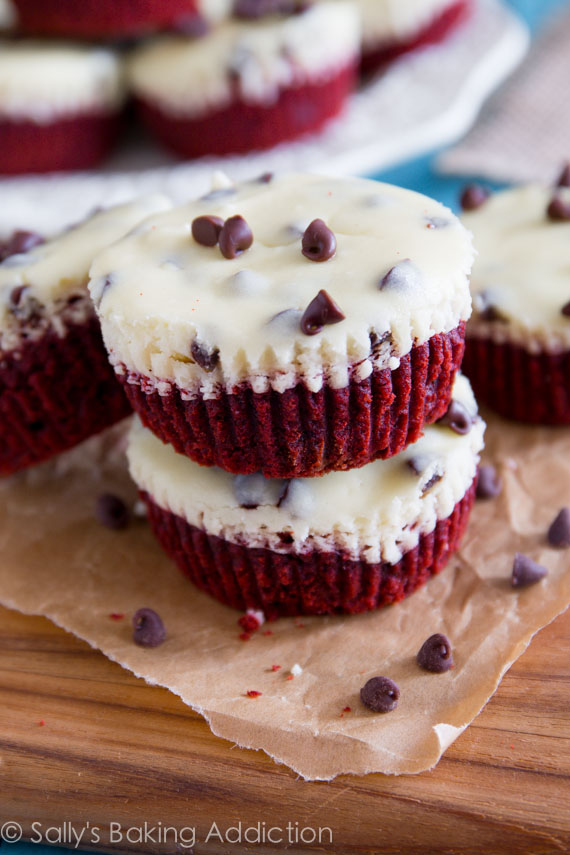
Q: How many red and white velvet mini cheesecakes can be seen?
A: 8